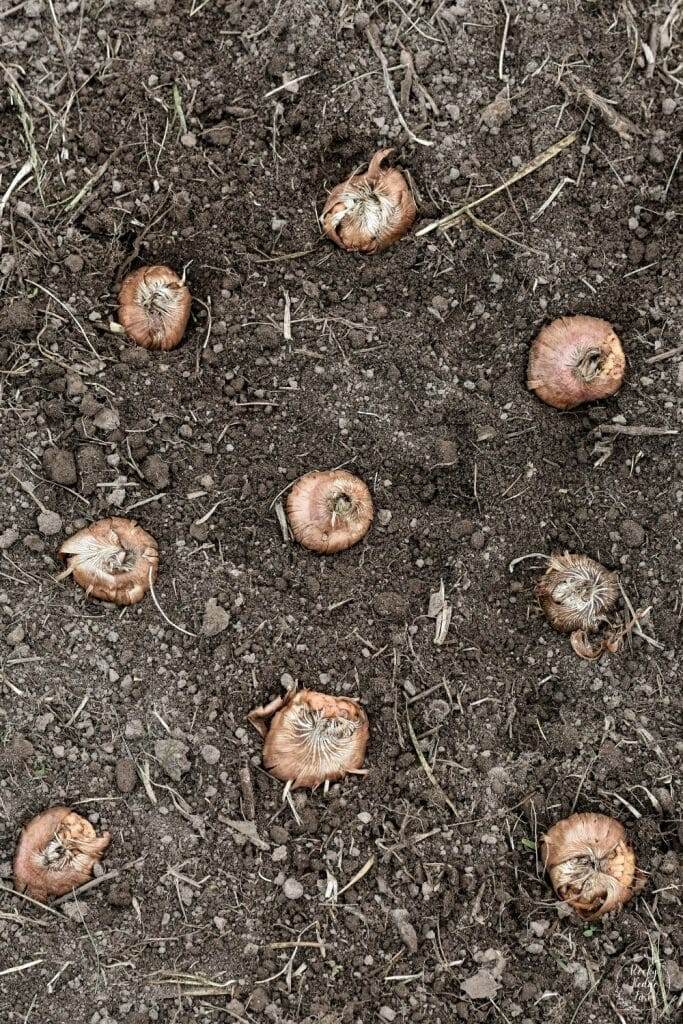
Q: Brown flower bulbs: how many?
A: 9